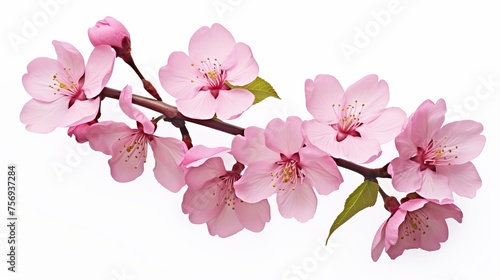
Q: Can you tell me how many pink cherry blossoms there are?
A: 8